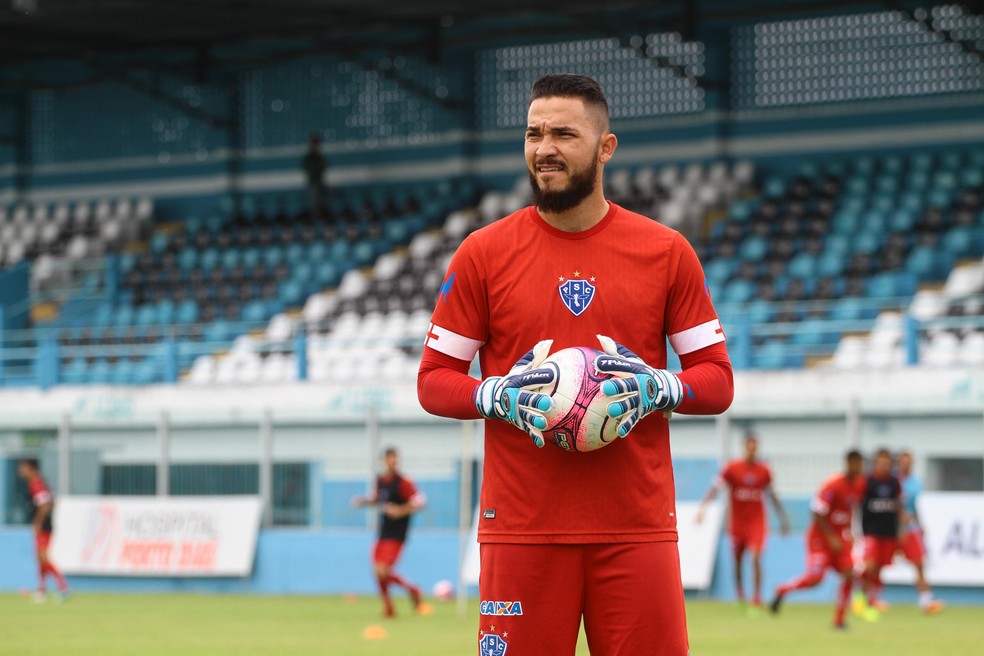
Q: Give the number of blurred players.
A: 6